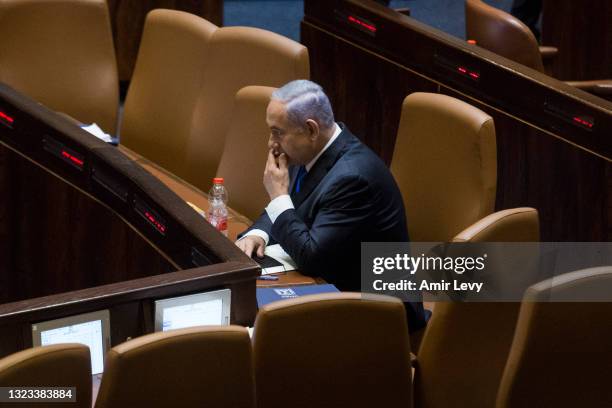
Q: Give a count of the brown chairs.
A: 11